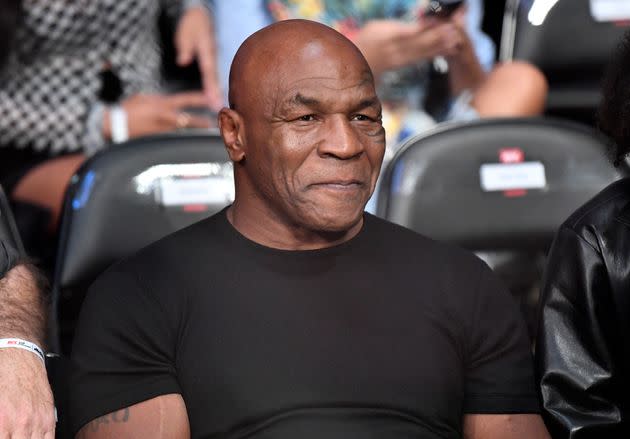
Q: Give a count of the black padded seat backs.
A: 3